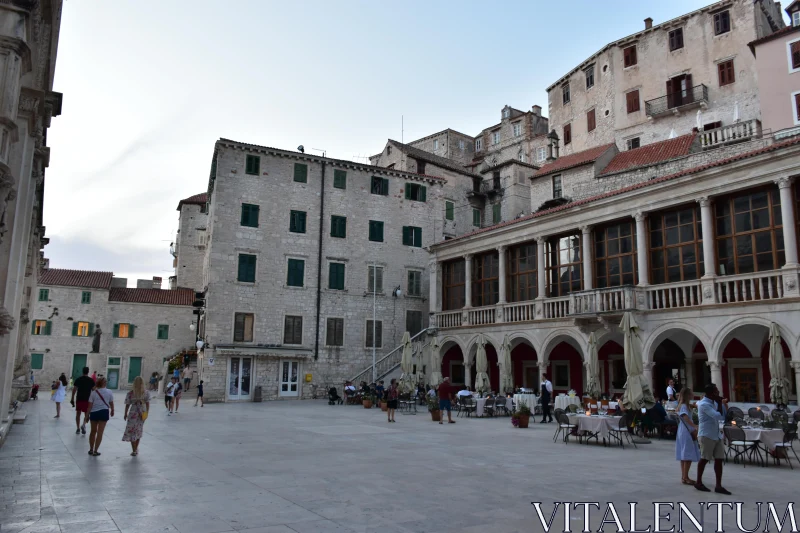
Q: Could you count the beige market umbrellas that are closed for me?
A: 8